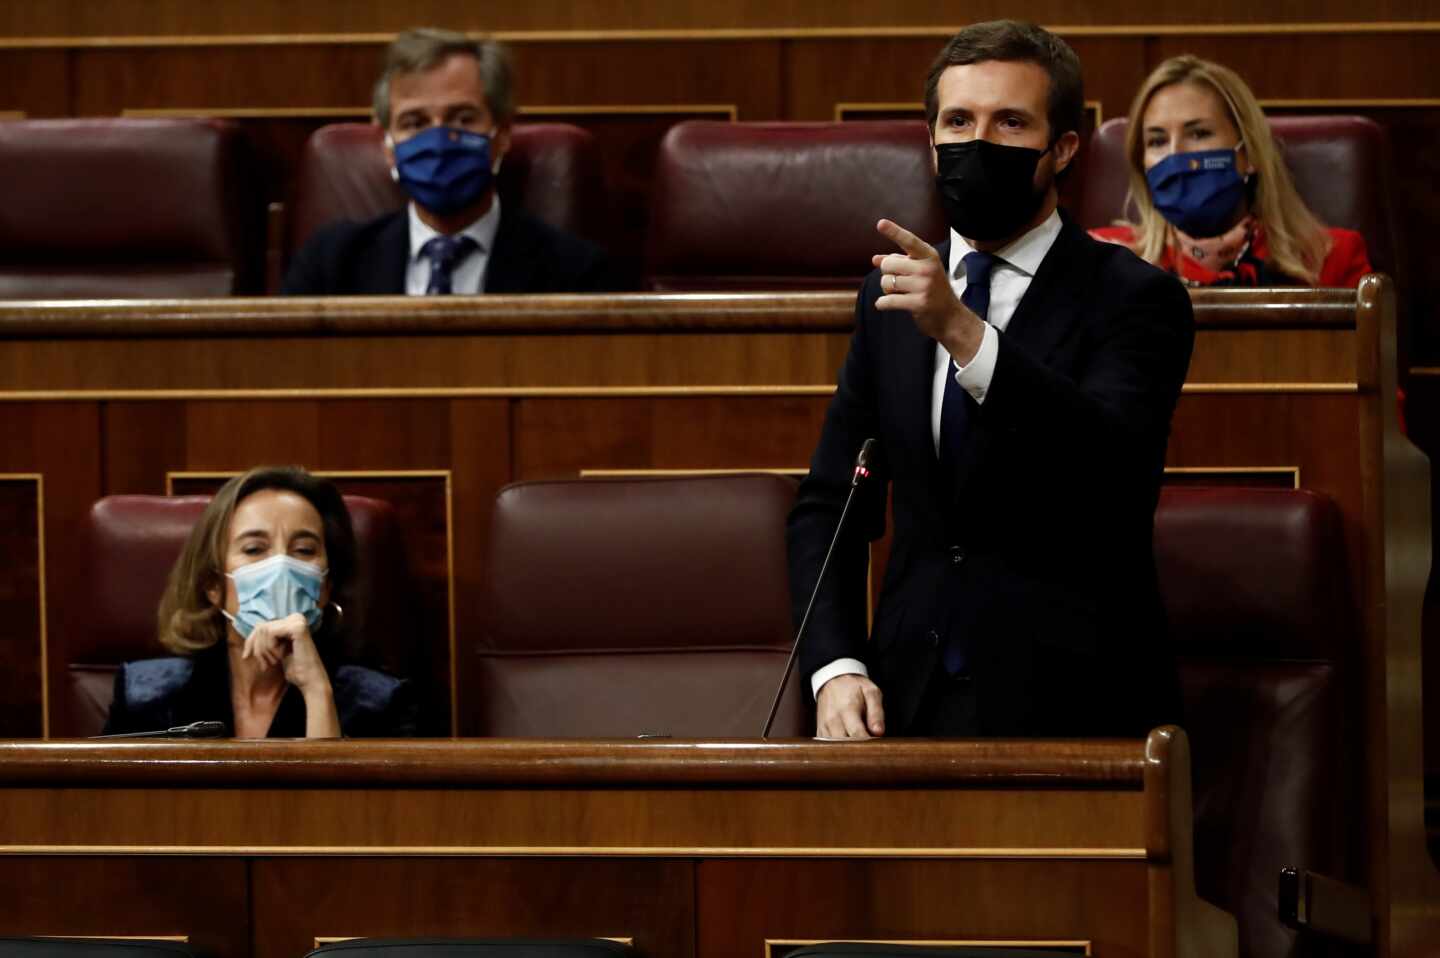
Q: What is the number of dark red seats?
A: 7